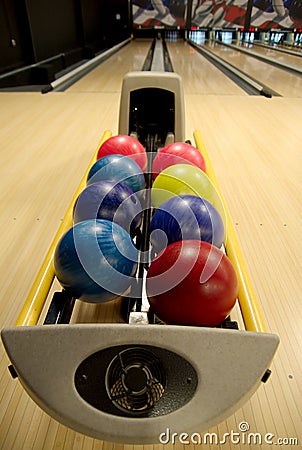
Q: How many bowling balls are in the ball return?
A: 8